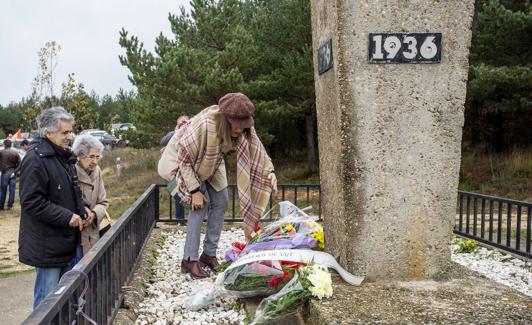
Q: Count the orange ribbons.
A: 0